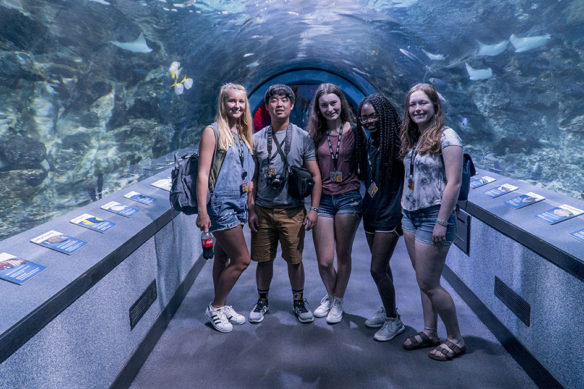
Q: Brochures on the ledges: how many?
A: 11